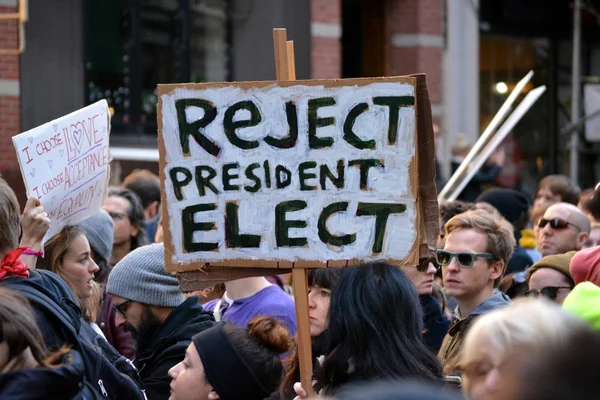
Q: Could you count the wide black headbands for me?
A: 1